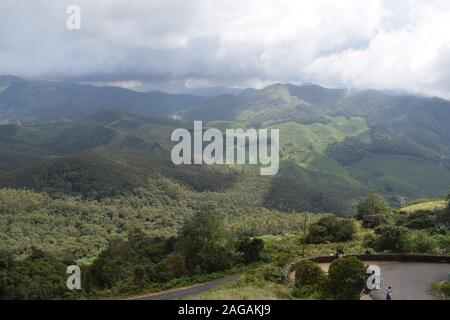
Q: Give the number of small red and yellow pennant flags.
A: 0